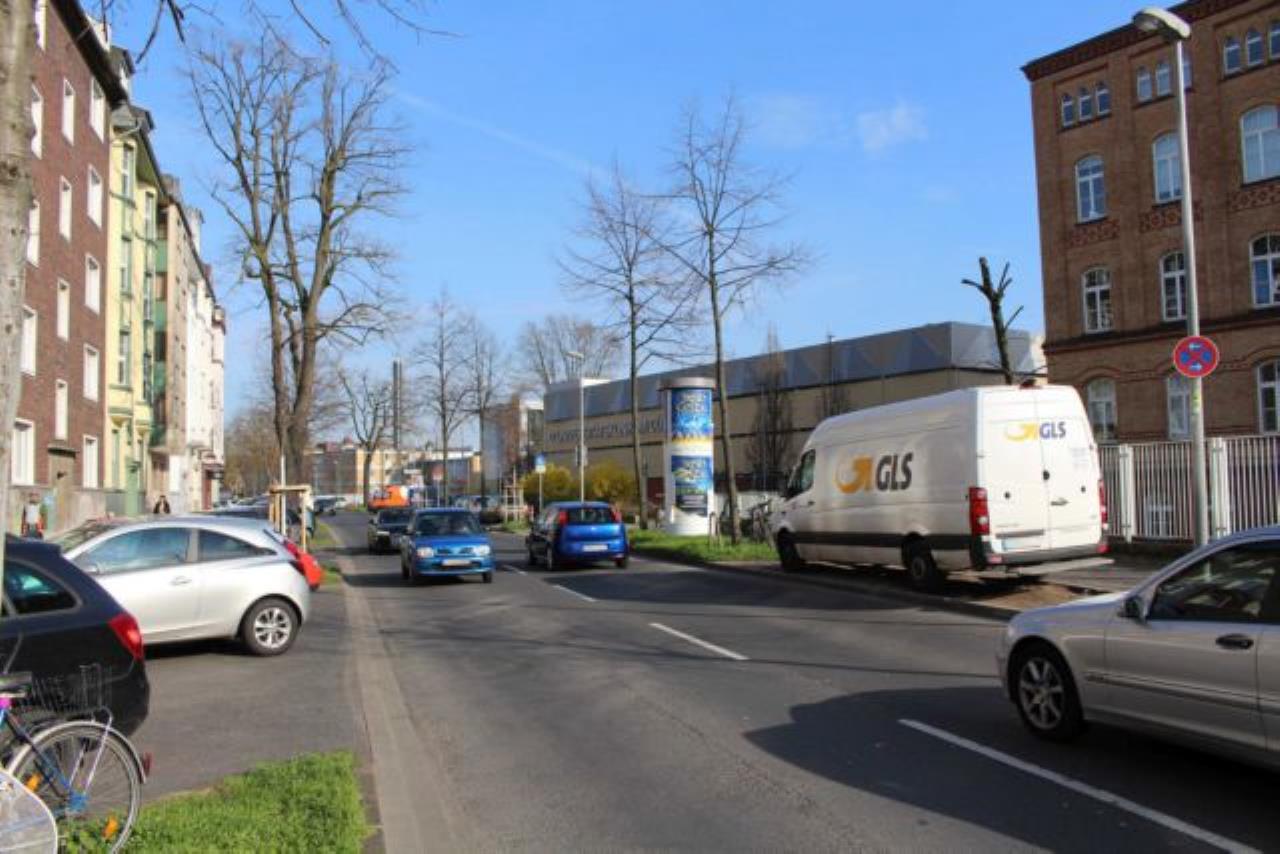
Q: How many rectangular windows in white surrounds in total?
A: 14